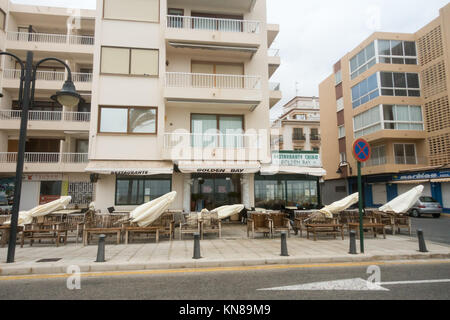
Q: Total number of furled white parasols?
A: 5